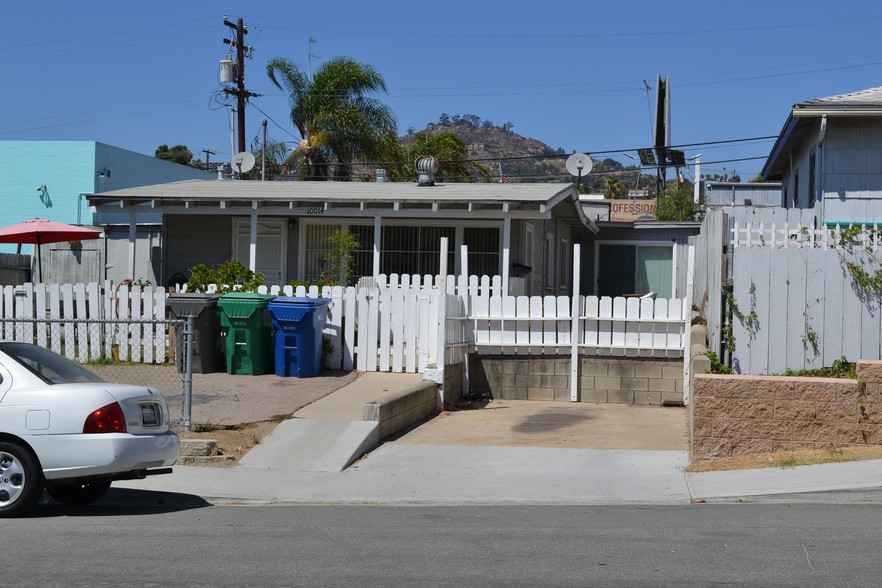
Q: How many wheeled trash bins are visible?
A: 3